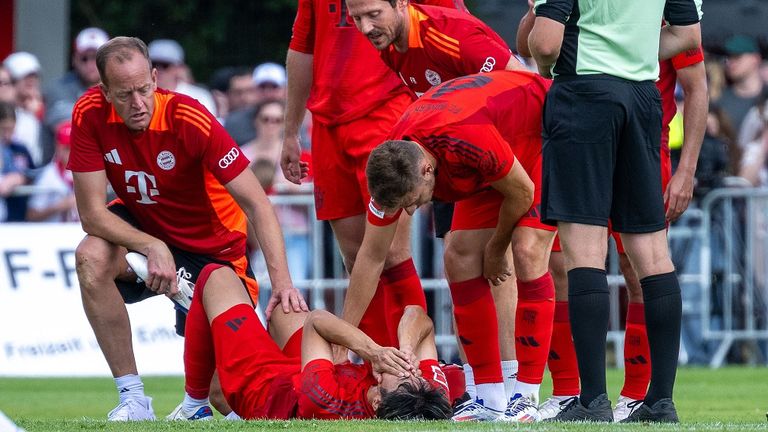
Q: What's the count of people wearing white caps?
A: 4